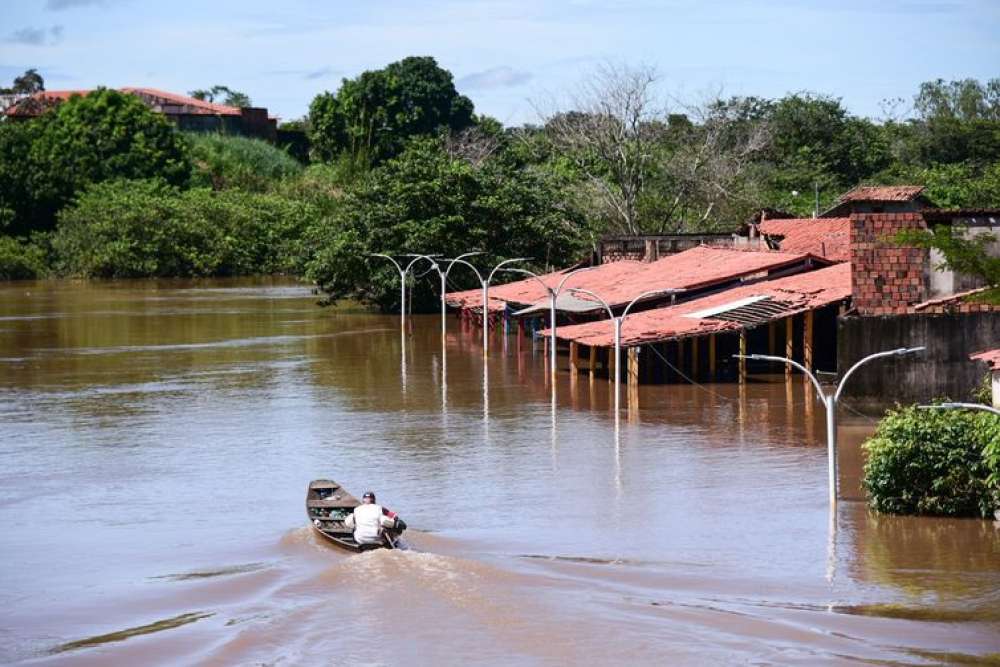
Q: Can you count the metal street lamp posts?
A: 7